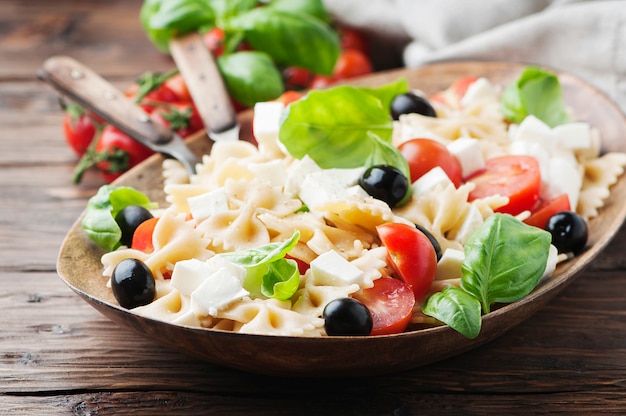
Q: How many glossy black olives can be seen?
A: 7